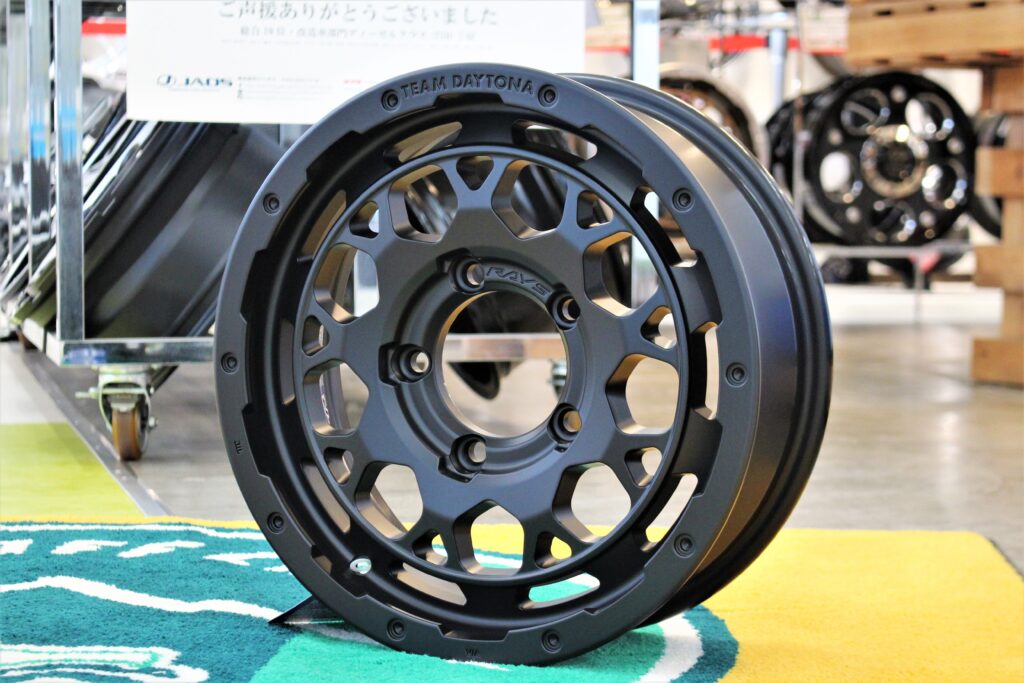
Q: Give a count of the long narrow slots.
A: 10